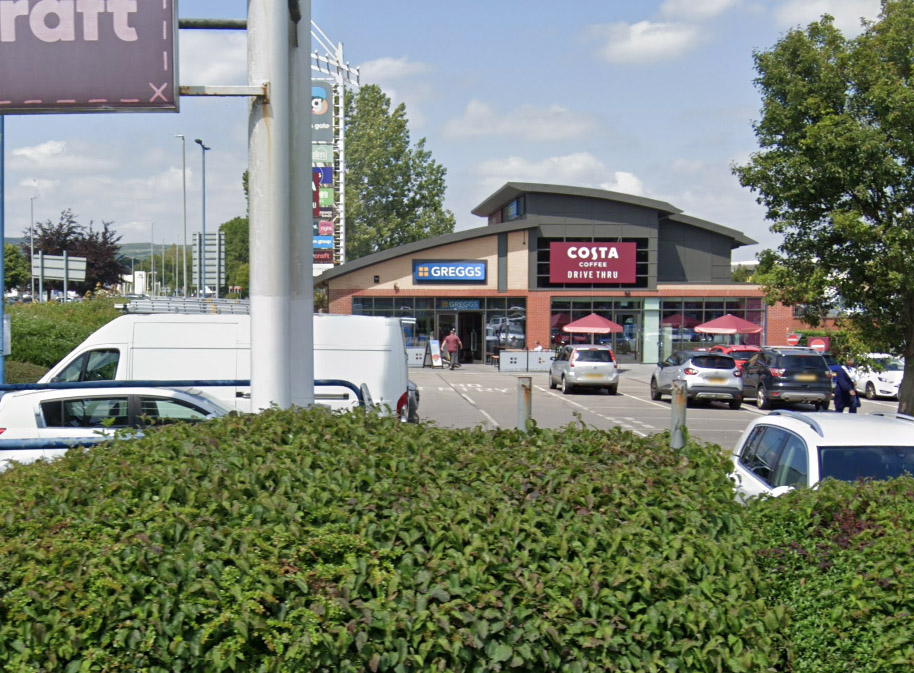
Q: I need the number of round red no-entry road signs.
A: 2